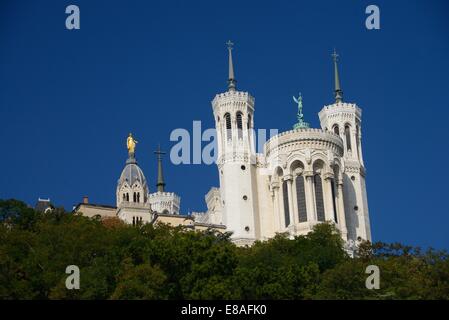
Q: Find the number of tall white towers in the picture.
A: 2